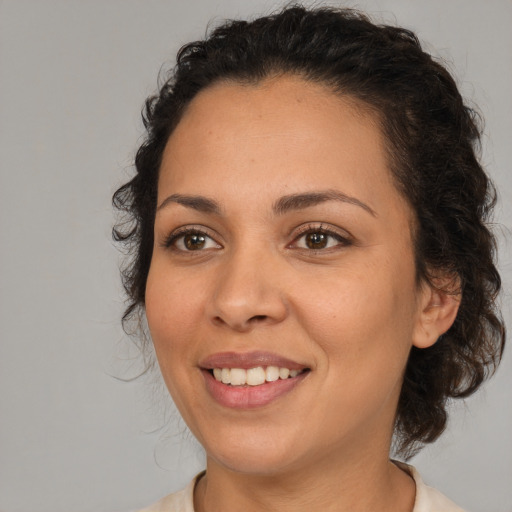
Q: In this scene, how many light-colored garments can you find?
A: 1